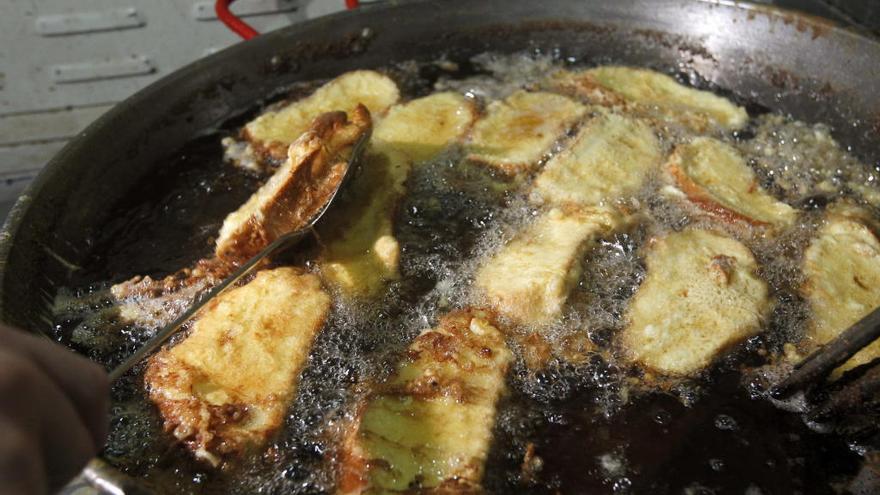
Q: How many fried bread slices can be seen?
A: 13